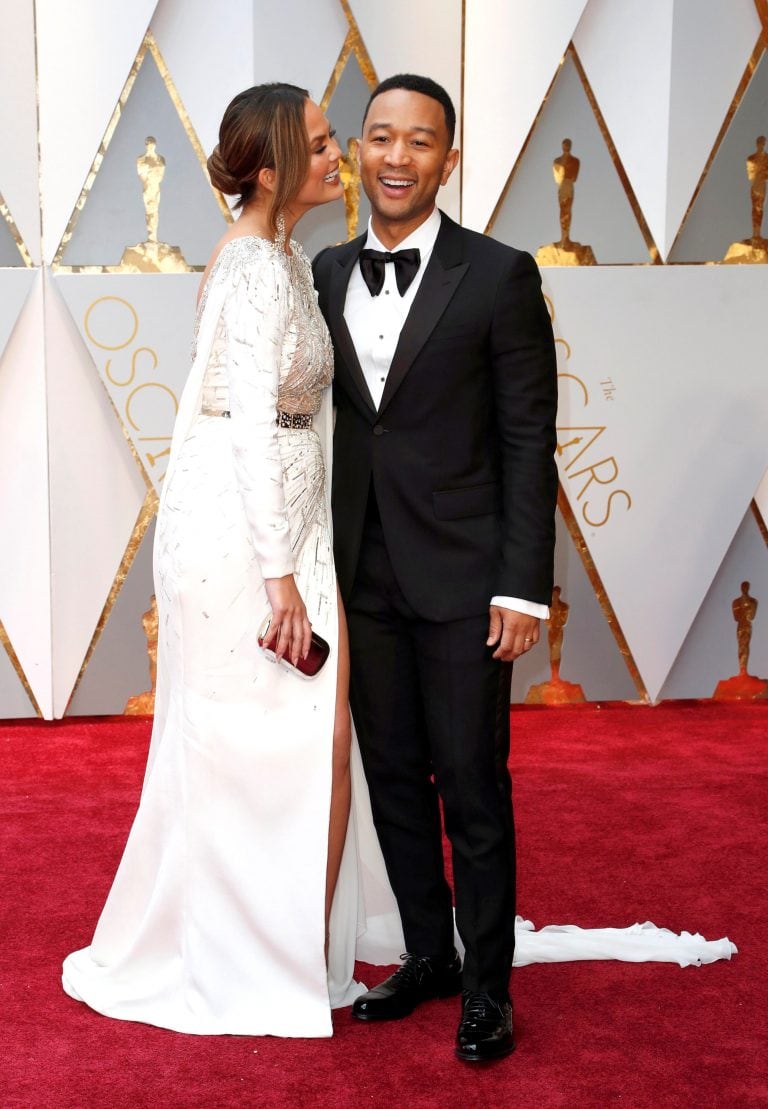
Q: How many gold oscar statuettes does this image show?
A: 7